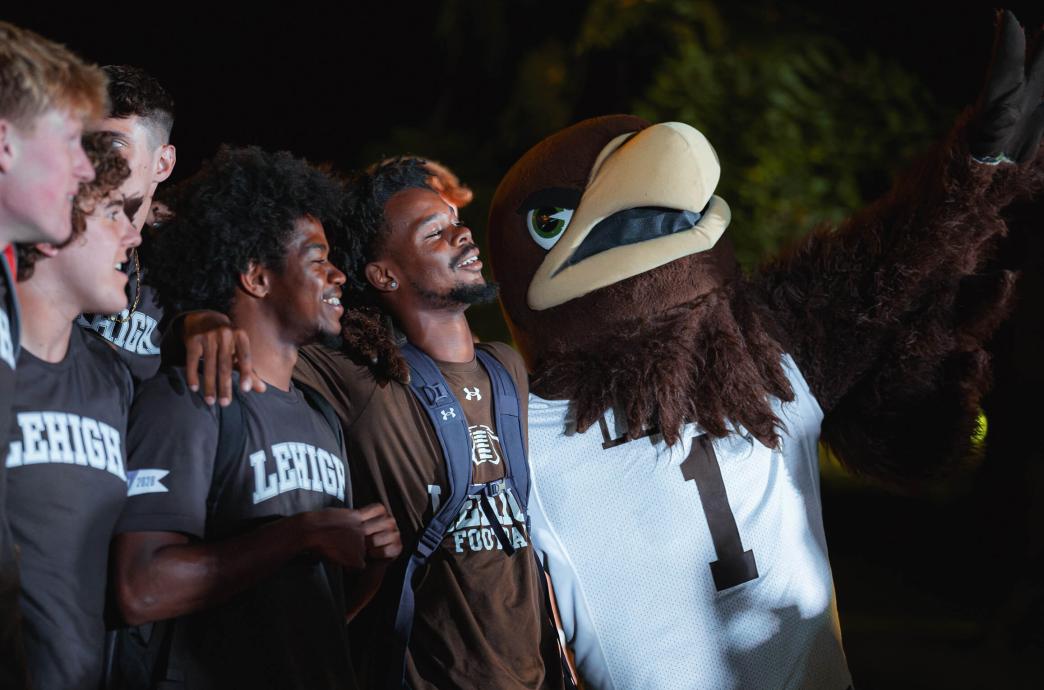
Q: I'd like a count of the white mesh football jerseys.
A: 1